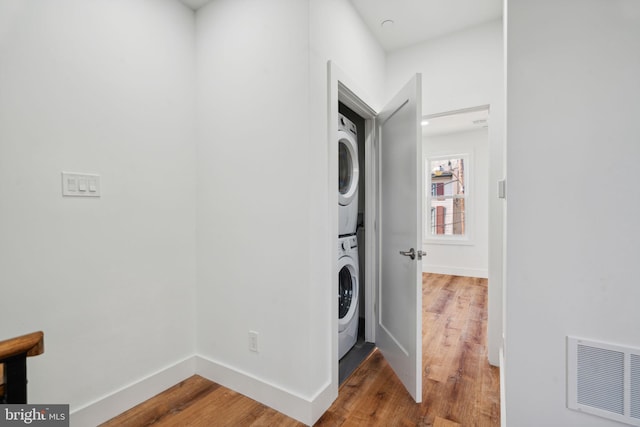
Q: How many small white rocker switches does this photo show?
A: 3